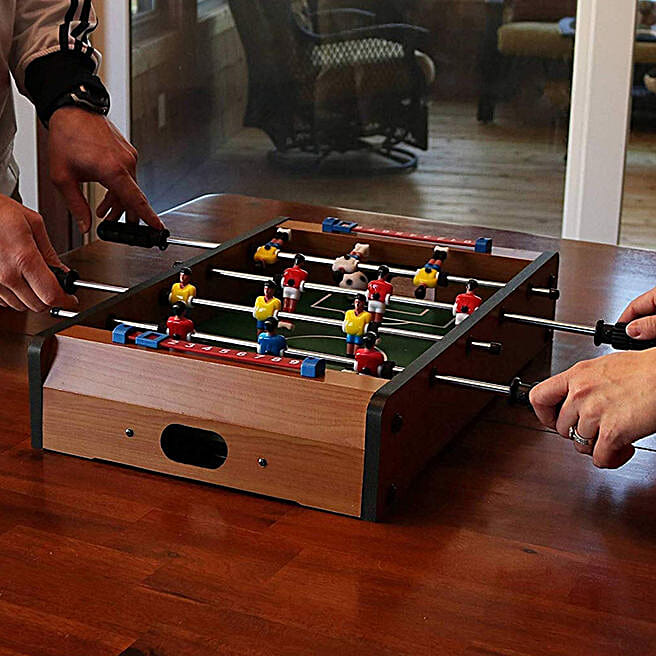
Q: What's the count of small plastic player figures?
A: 12